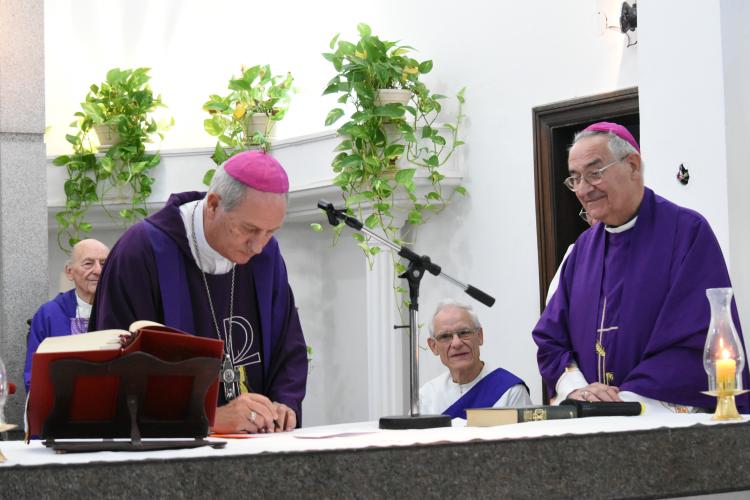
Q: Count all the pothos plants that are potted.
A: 3